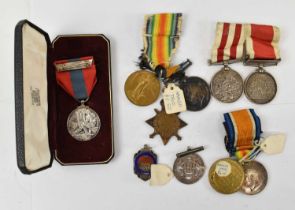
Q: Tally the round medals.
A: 8